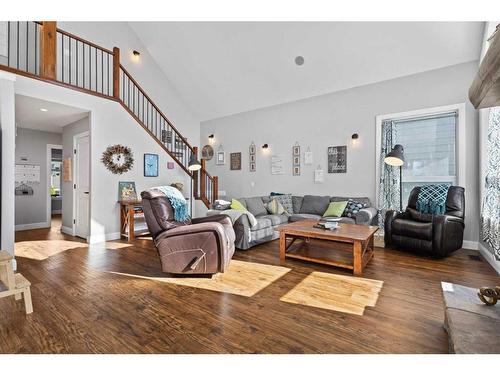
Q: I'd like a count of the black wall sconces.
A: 4